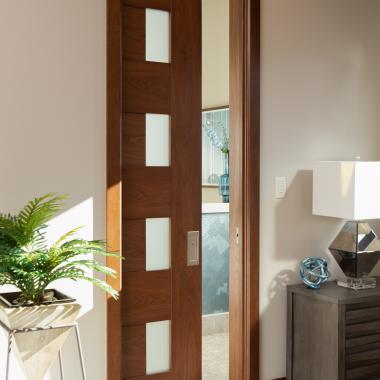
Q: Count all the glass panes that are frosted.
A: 4